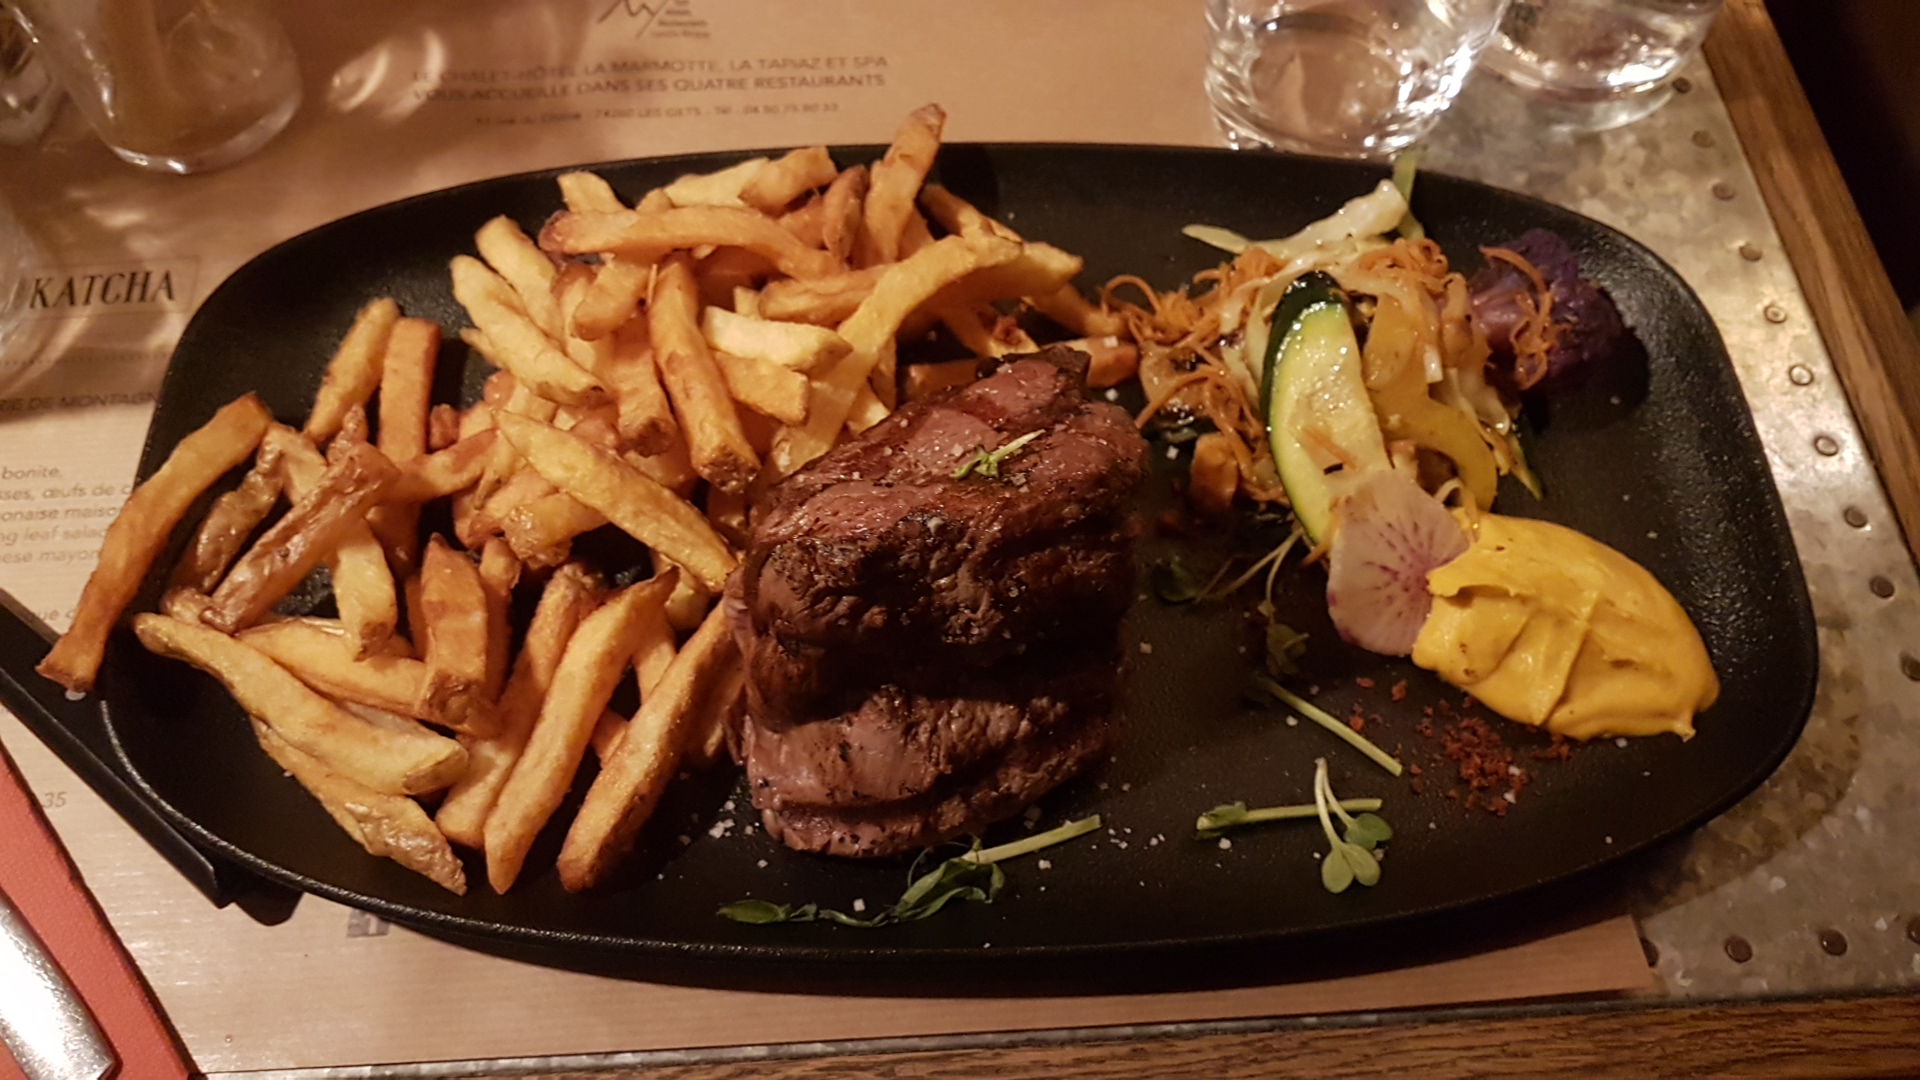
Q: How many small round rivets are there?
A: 14